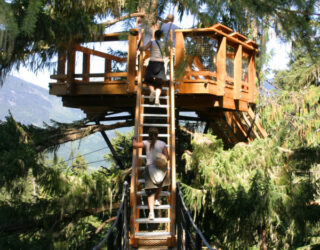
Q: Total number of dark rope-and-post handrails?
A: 2